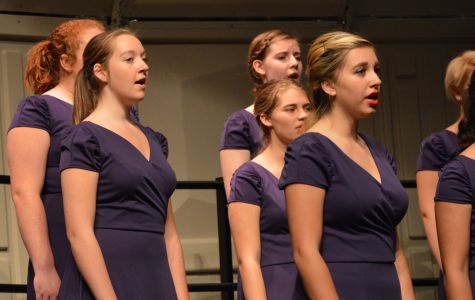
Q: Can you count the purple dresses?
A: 7